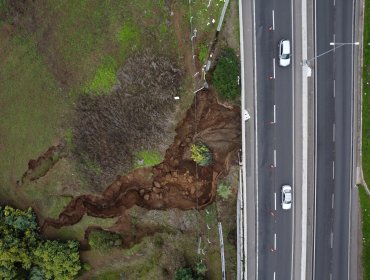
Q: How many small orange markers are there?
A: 6